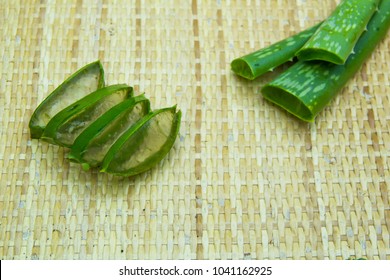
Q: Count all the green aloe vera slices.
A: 4